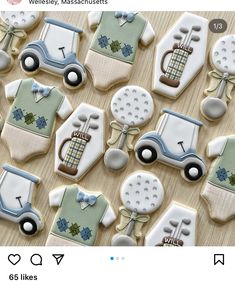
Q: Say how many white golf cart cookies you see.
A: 3